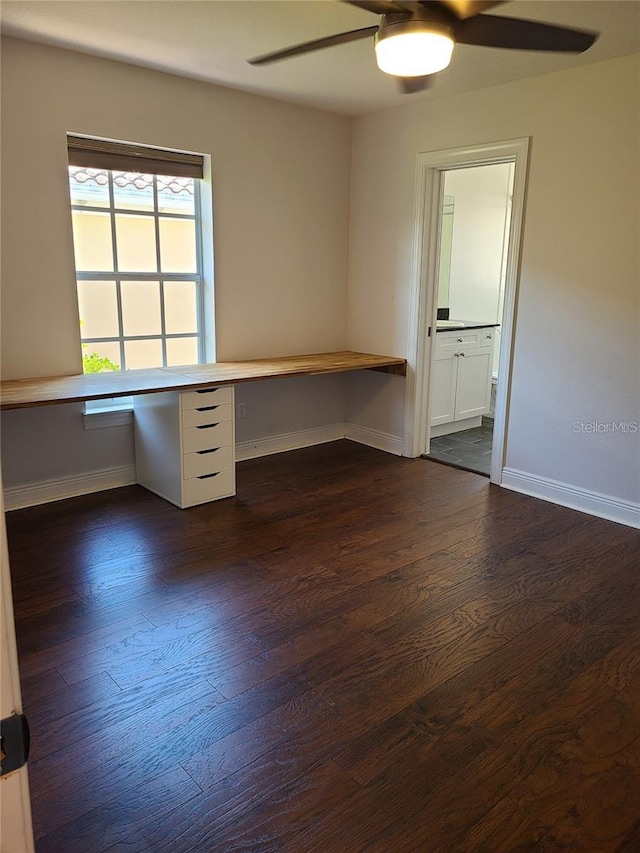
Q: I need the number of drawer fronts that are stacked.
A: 5